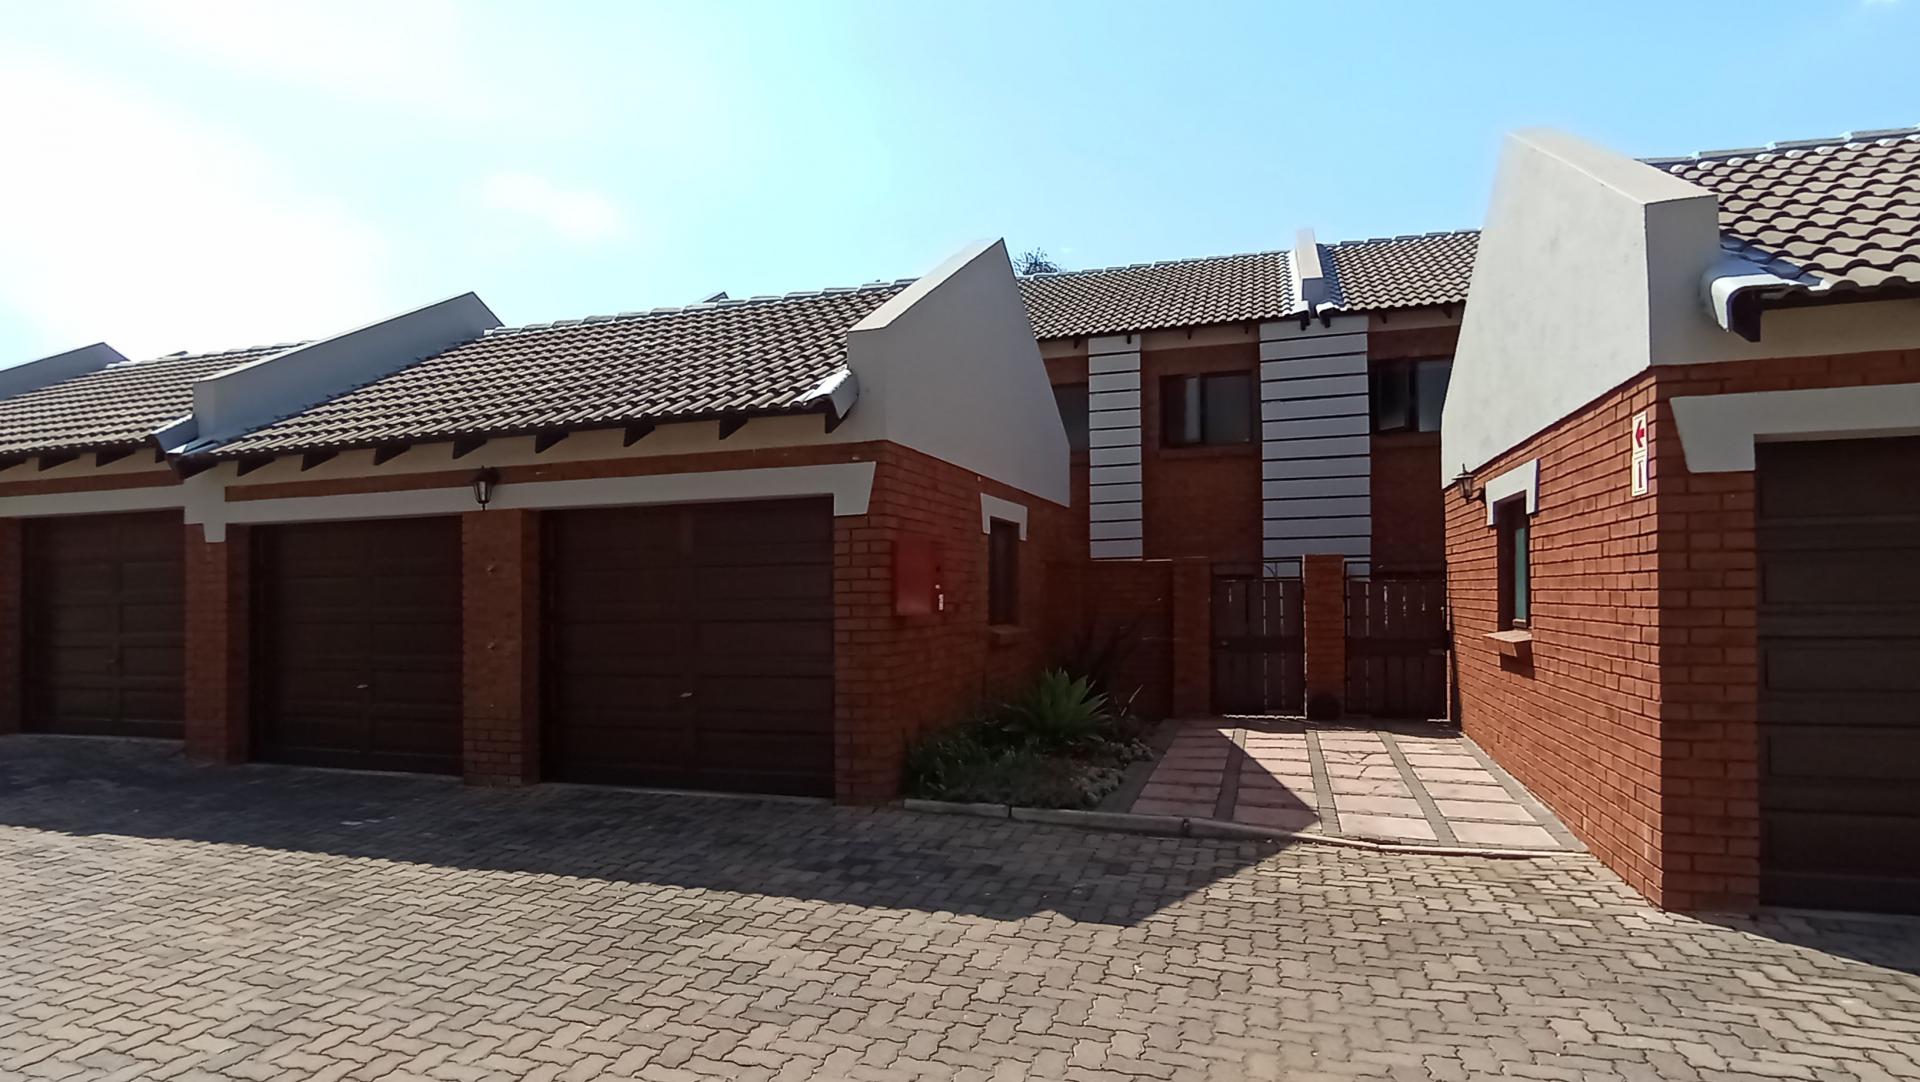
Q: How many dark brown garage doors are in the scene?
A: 4